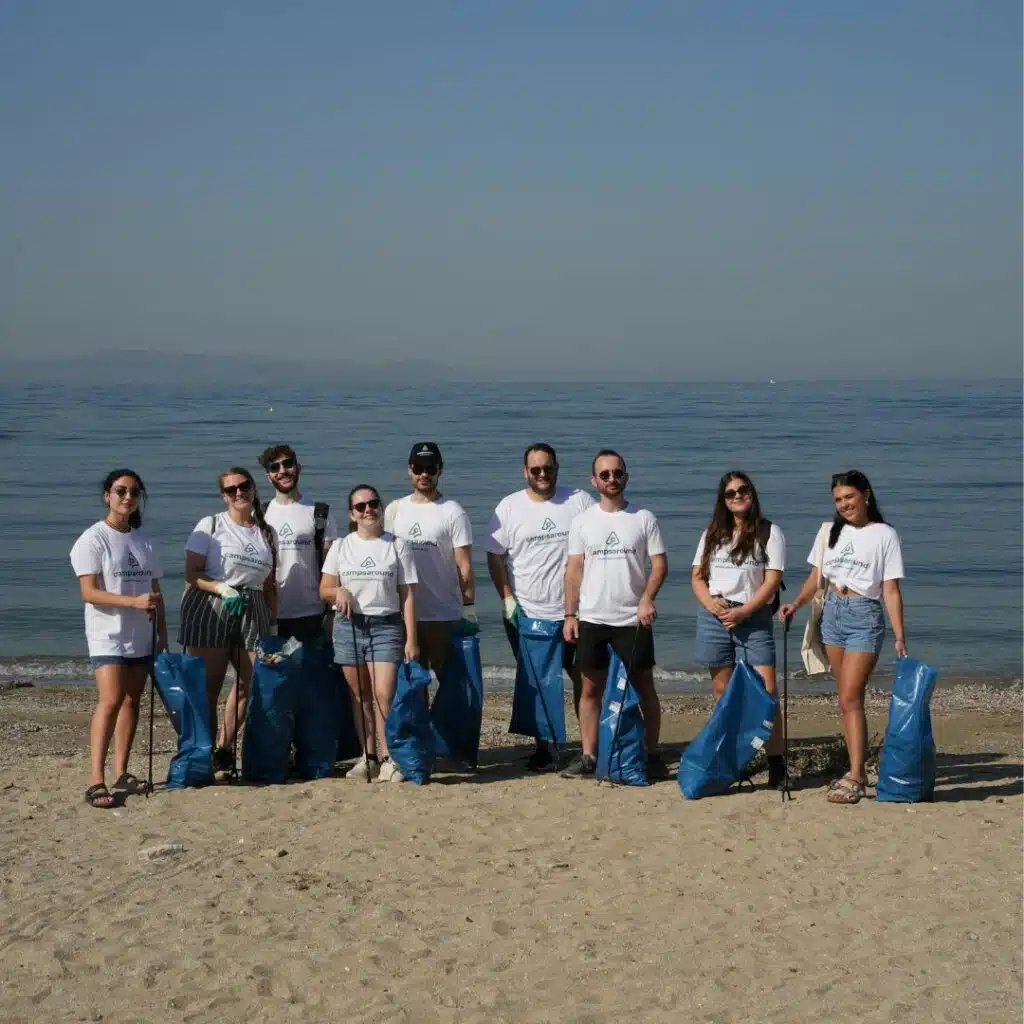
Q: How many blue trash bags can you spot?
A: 9